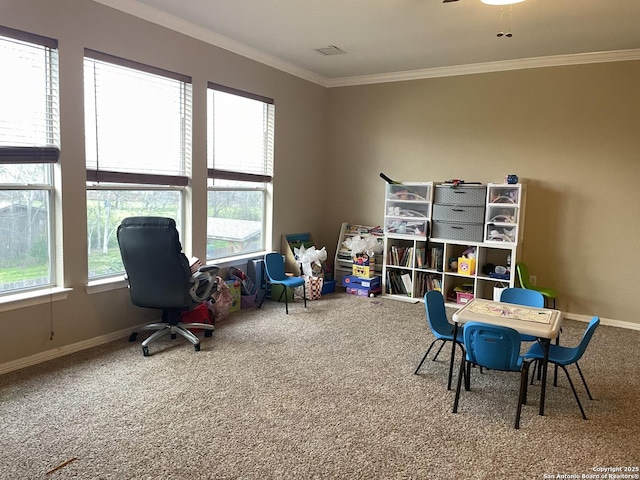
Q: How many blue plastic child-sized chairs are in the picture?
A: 5